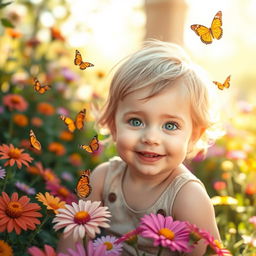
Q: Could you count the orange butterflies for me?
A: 8